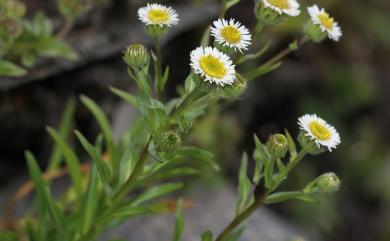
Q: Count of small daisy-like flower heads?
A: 6